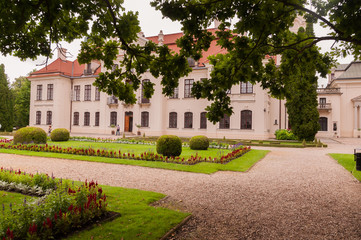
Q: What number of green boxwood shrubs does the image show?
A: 4